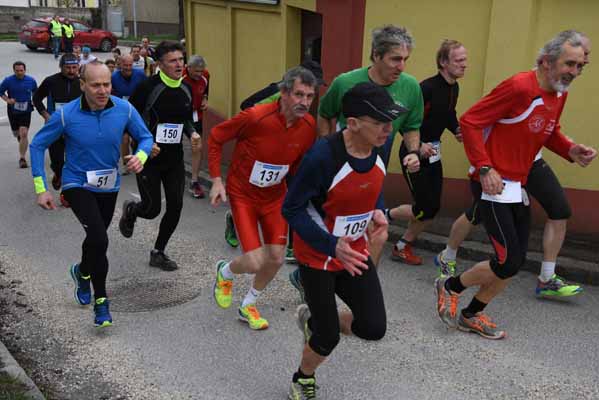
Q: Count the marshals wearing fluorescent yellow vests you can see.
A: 2